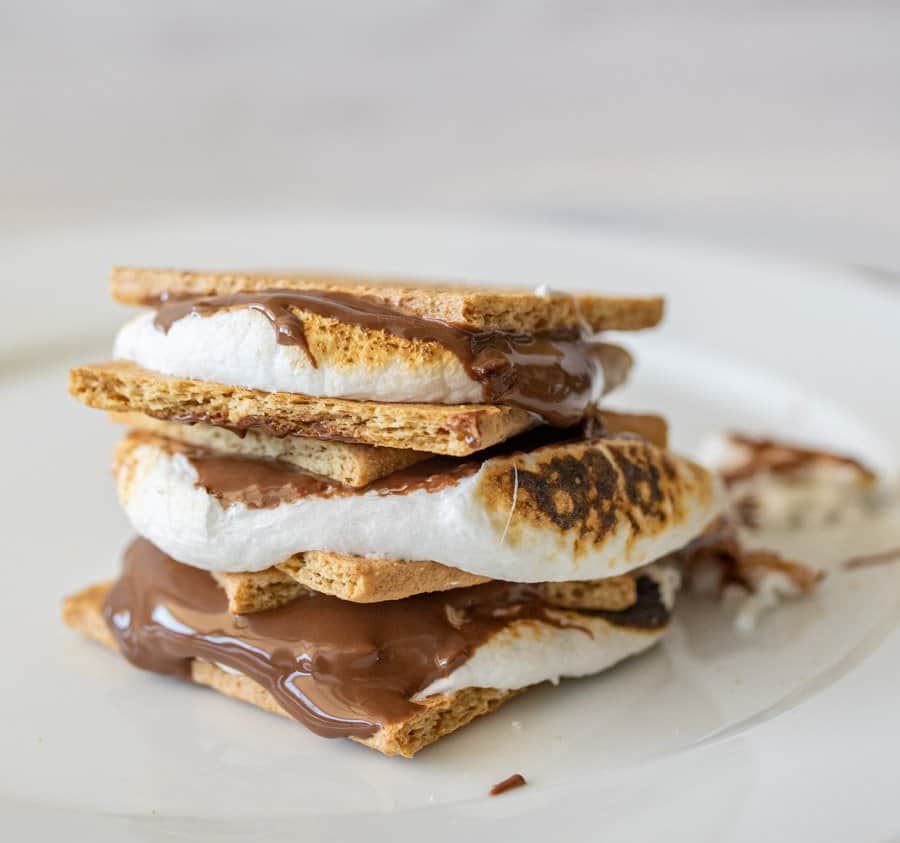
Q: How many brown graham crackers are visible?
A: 6